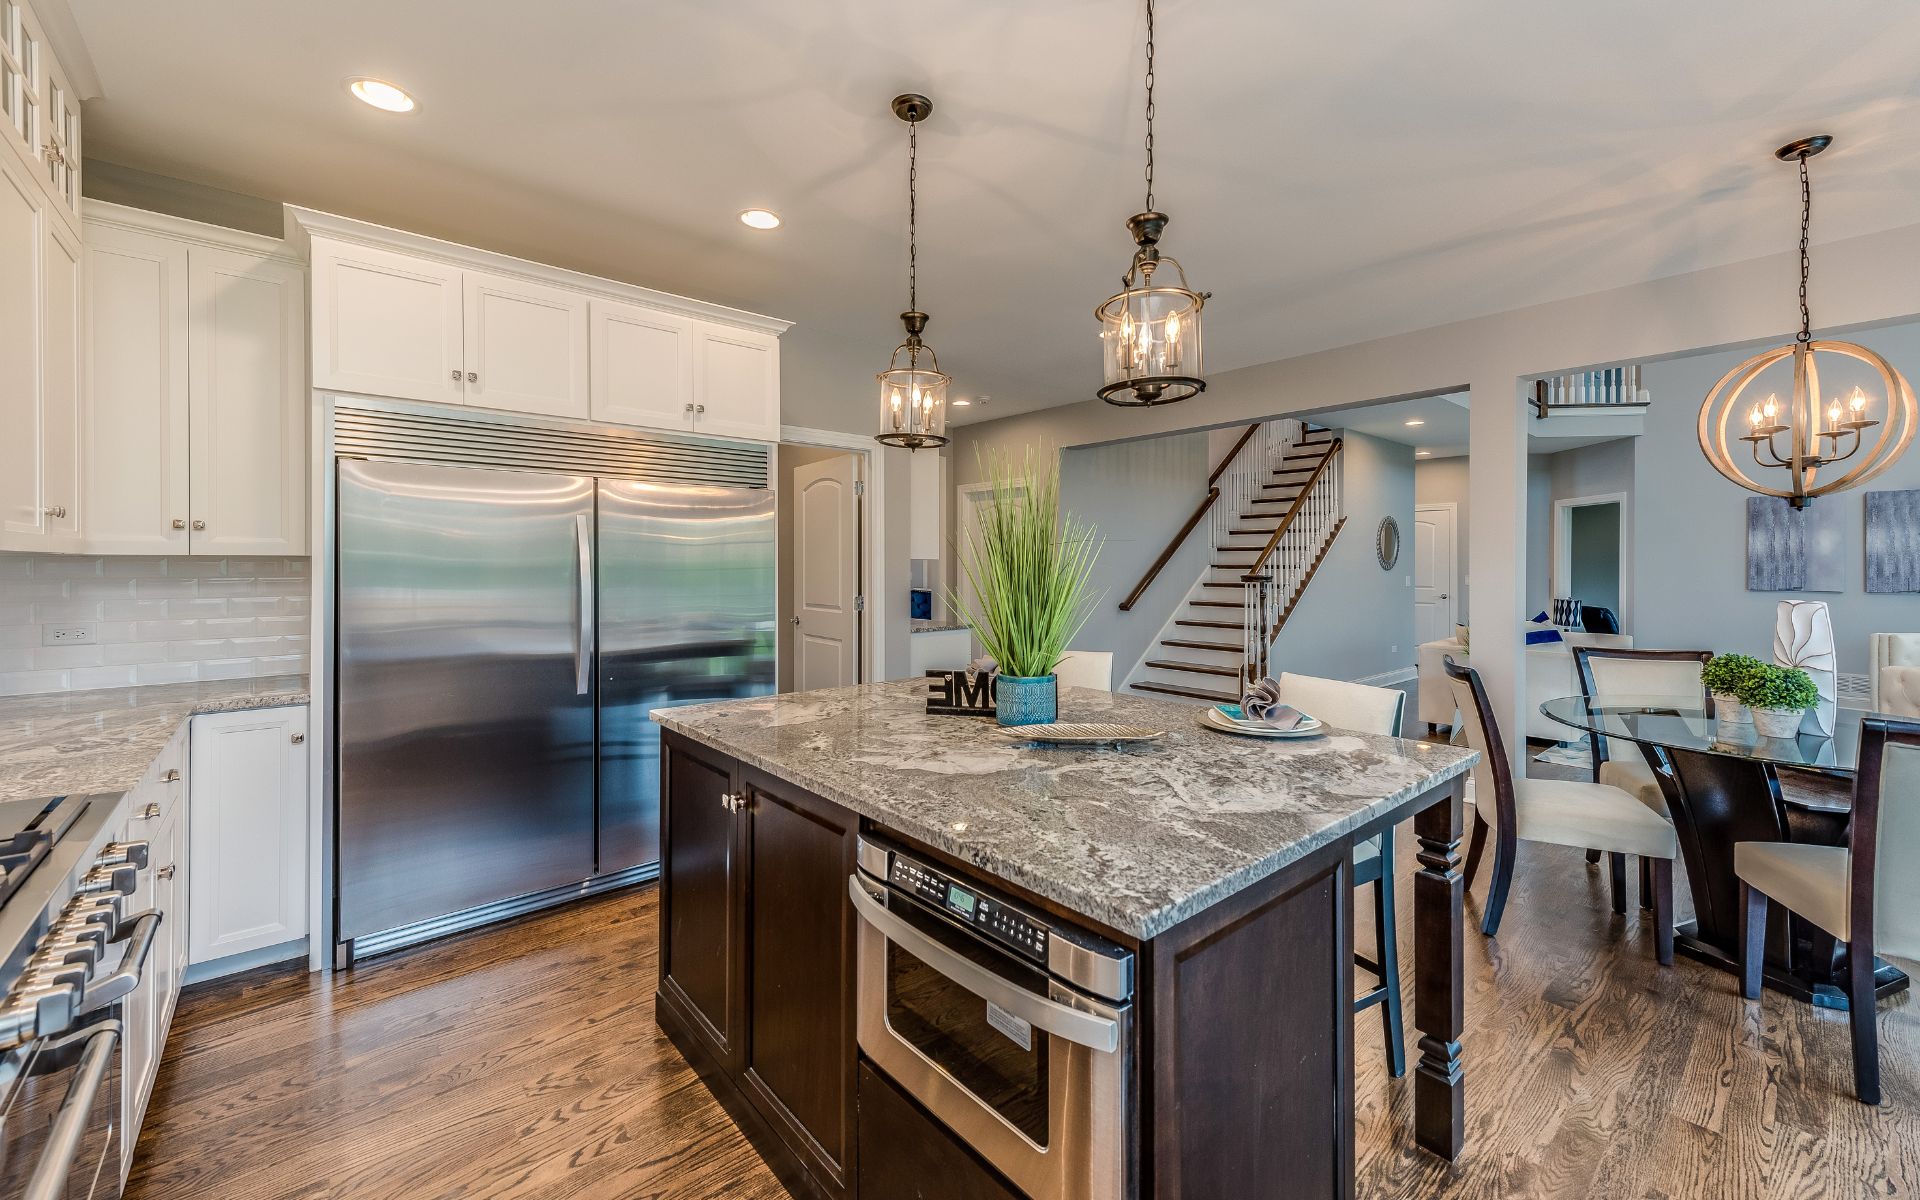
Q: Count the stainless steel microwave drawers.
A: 1